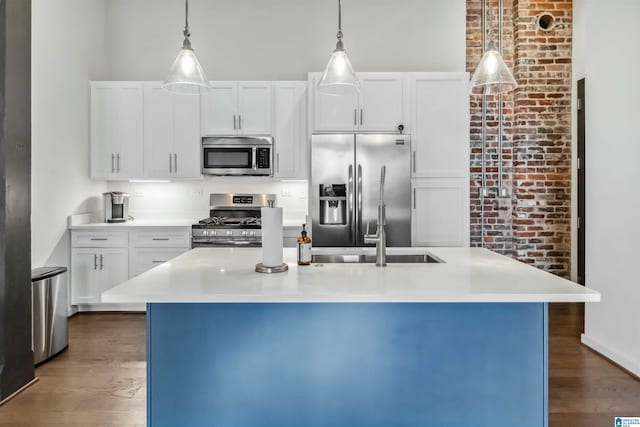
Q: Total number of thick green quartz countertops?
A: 0